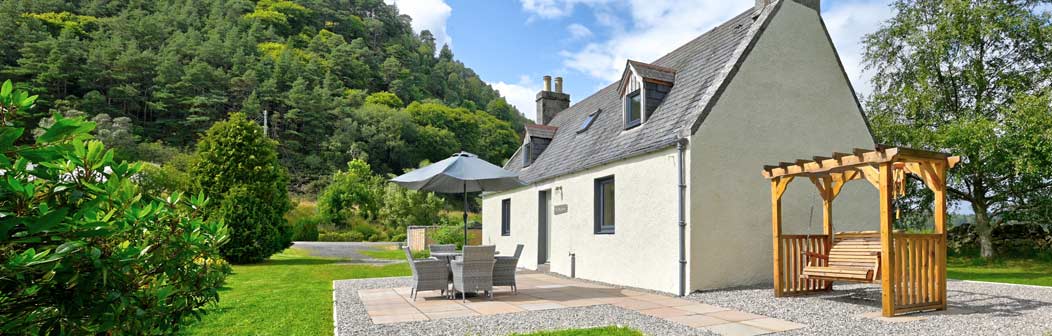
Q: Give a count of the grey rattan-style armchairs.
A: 4